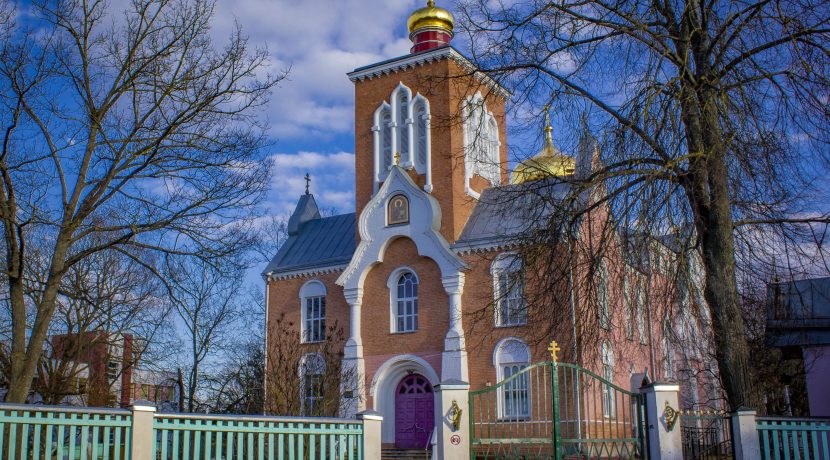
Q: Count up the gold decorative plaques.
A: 2